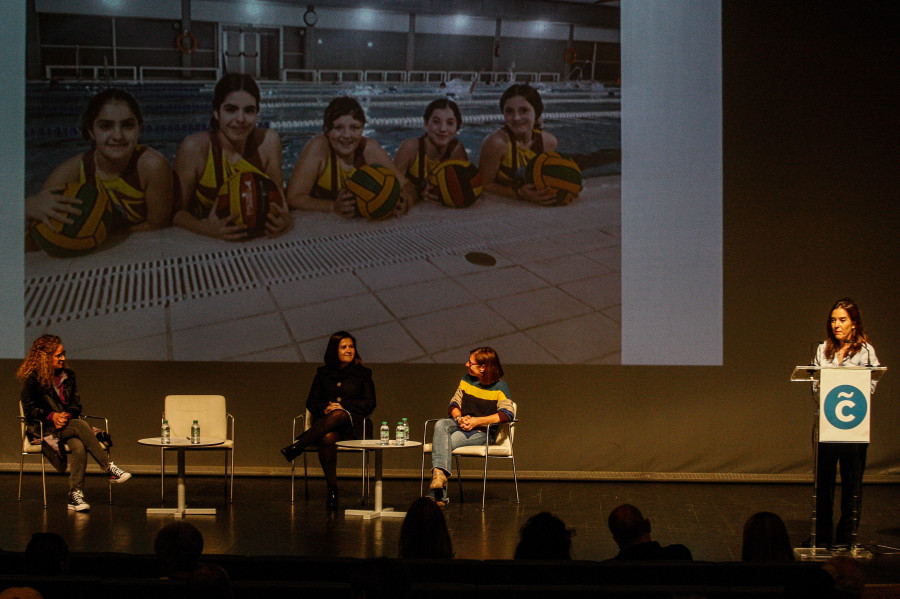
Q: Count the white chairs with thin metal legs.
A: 4